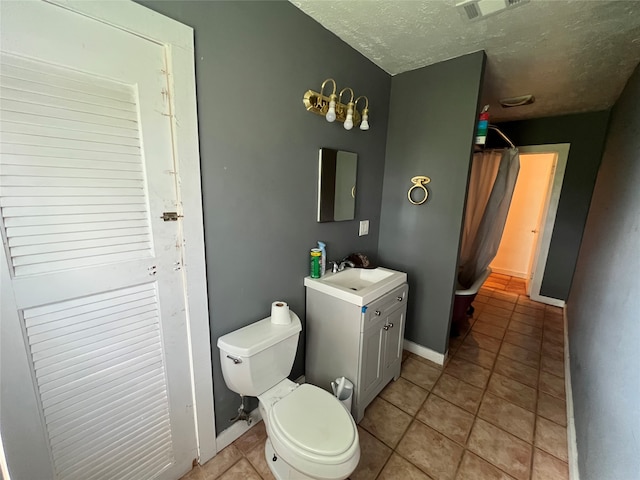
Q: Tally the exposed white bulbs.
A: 3